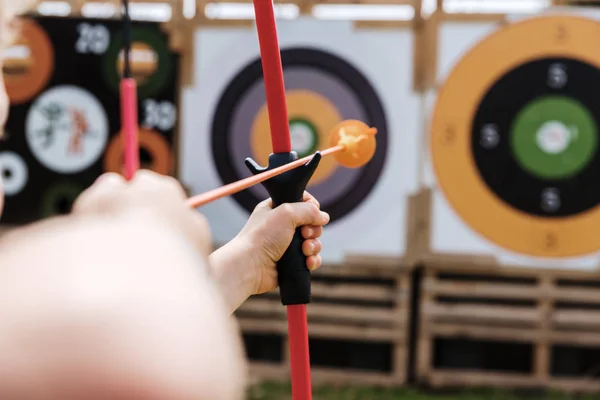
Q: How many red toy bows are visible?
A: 1